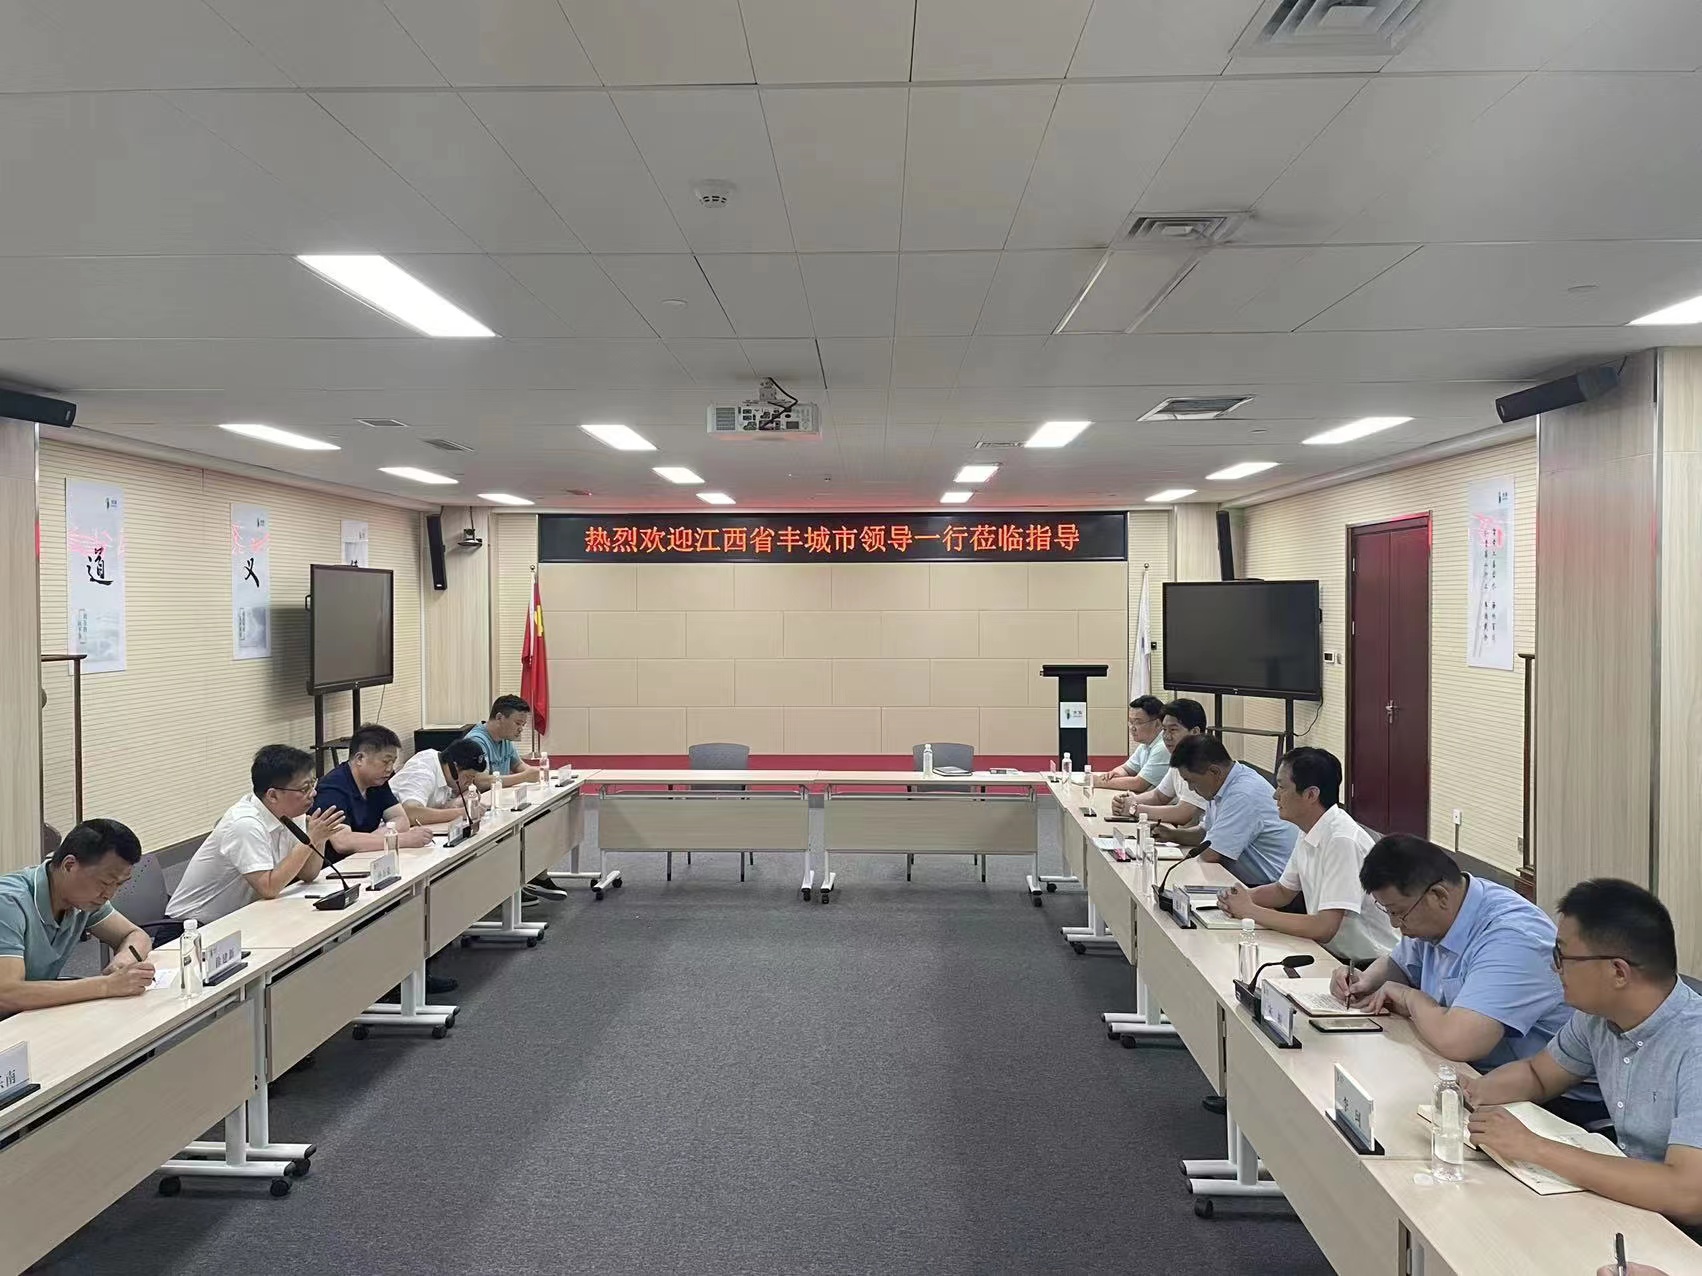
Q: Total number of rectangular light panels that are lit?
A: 14